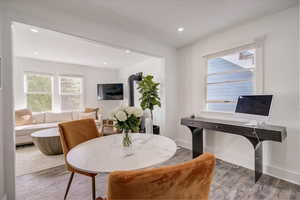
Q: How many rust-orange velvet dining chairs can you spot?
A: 2